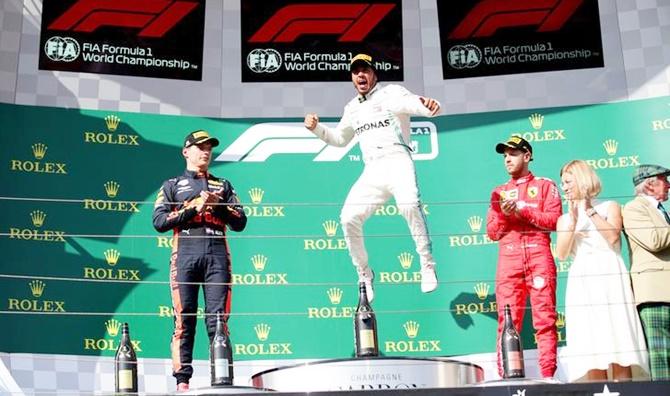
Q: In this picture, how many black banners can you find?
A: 3